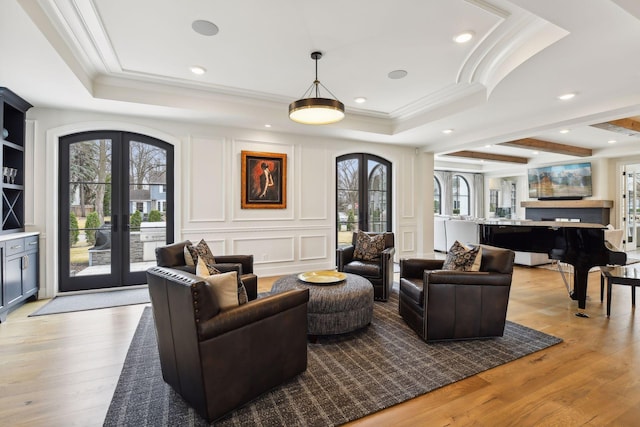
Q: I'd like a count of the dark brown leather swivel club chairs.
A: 4